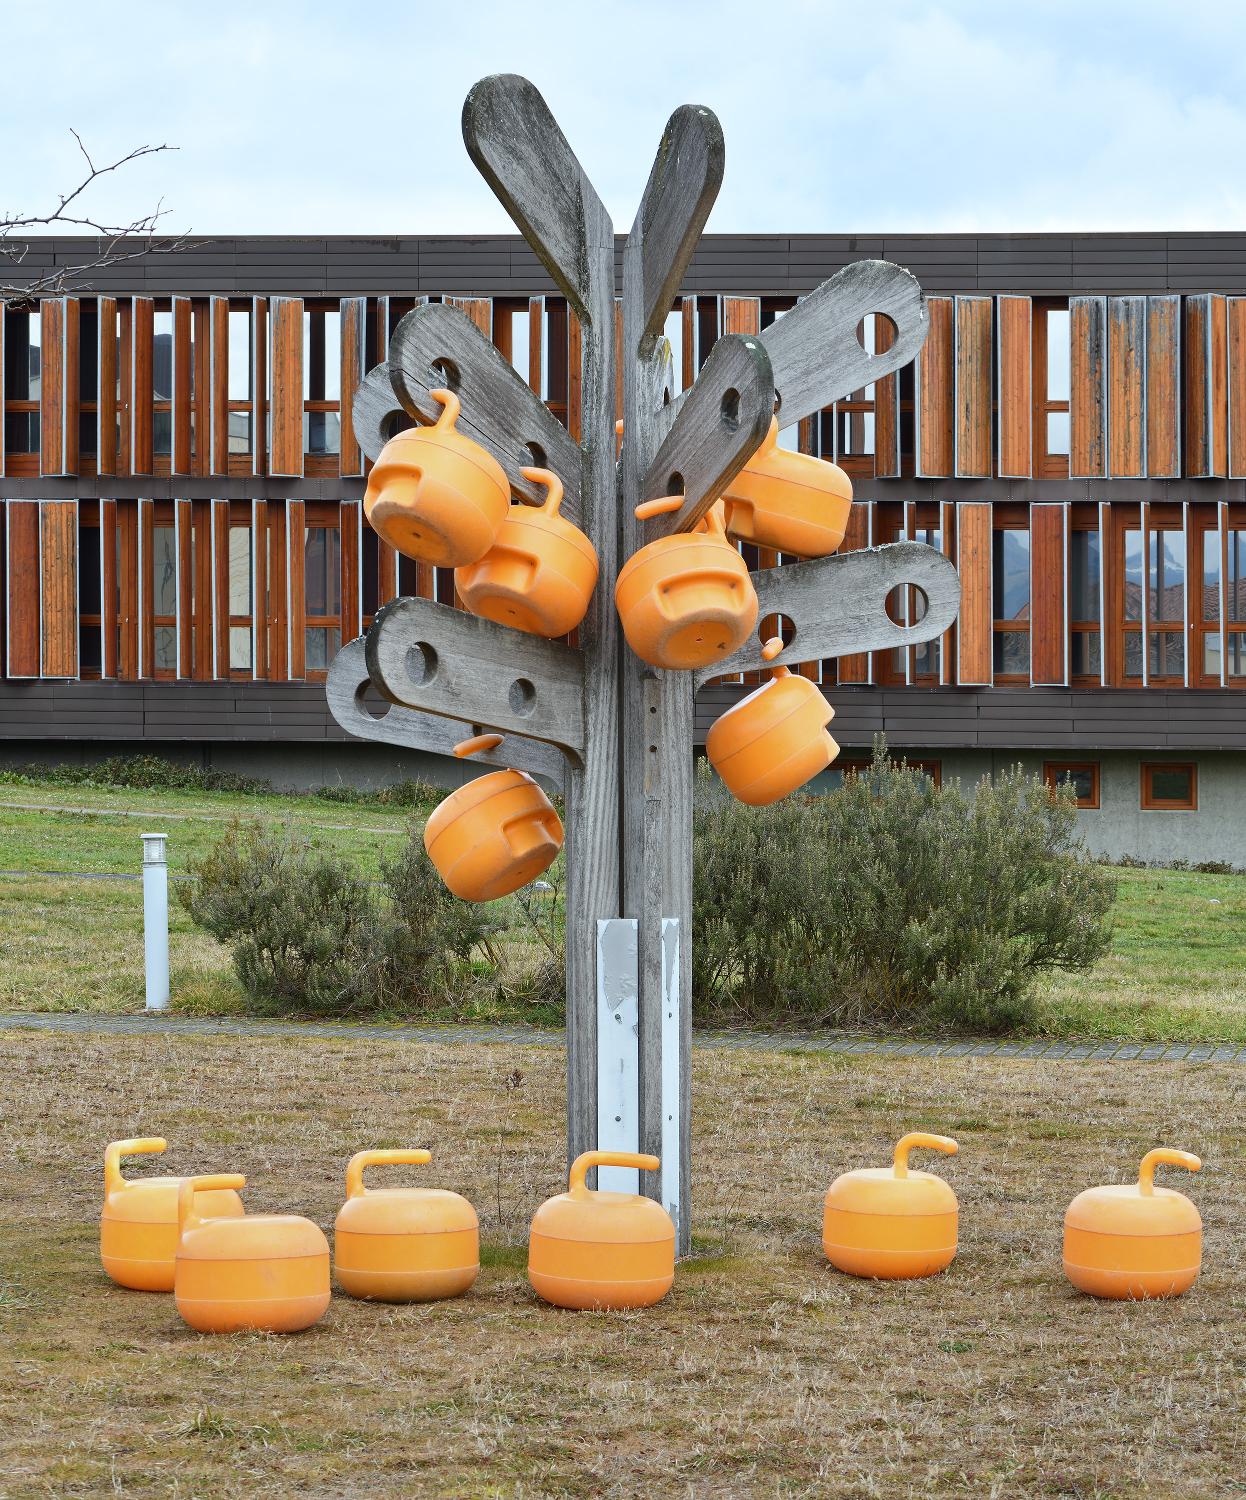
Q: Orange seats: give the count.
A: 12